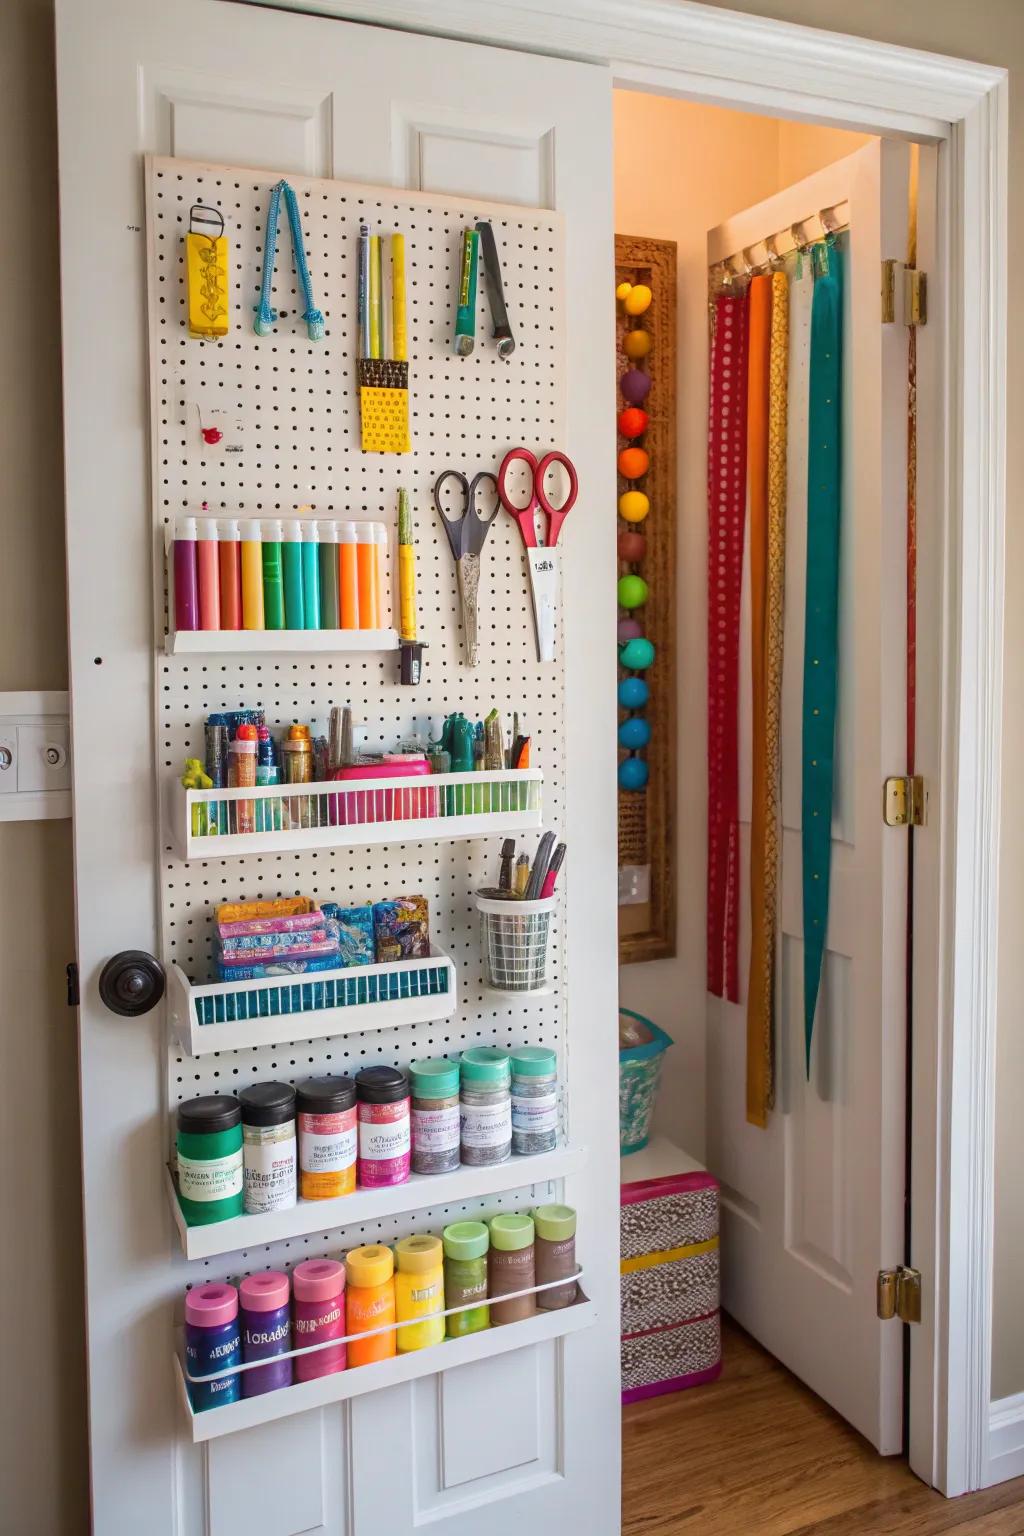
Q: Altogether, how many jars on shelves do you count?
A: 15